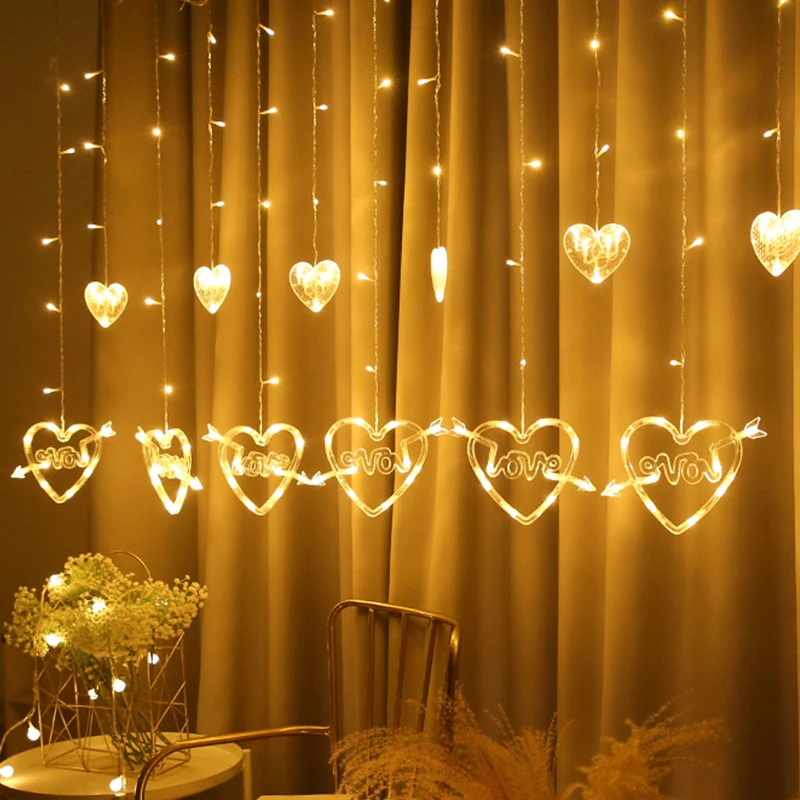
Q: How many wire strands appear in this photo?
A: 12